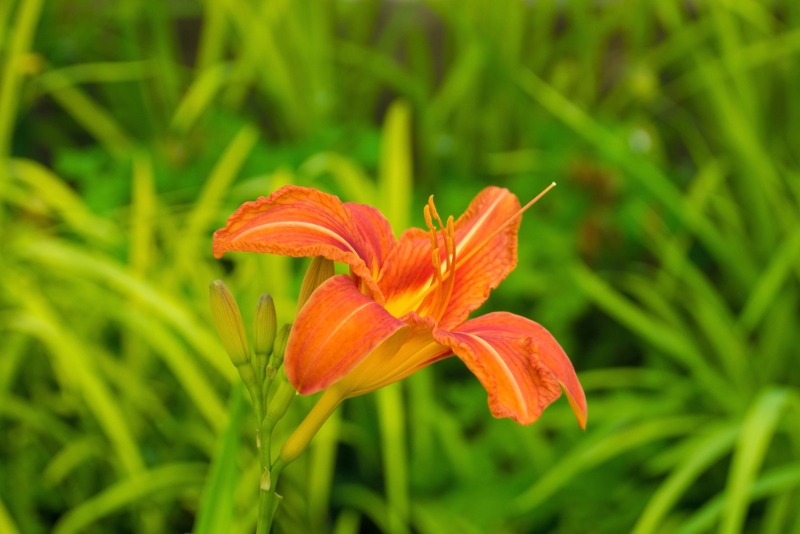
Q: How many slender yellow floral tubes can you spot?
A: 1